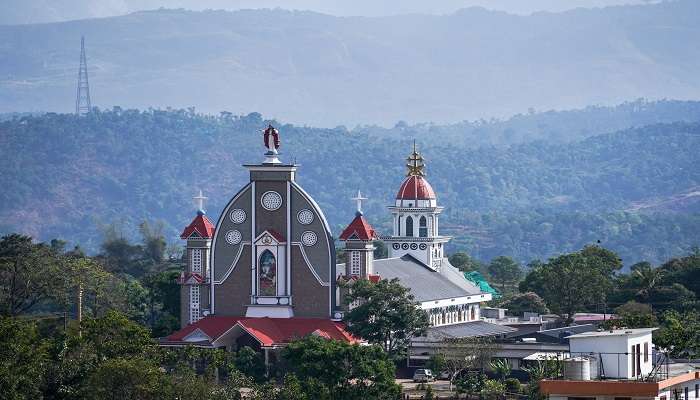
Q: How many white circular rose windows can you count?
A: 5